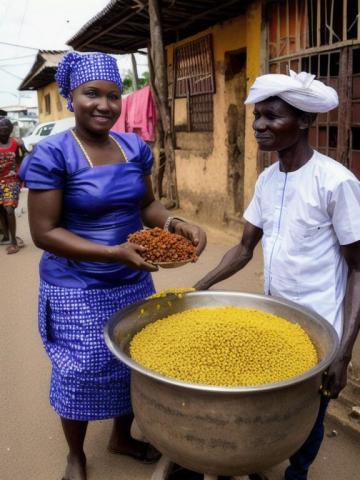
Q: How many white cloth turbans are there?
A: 1